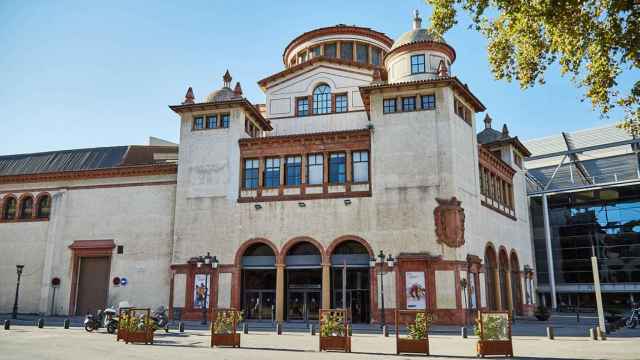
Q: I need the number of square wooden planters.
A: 5